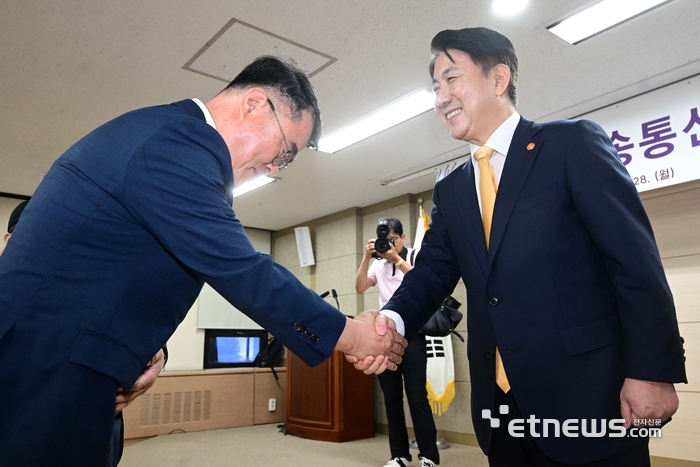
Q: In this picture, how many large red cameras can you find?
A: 0